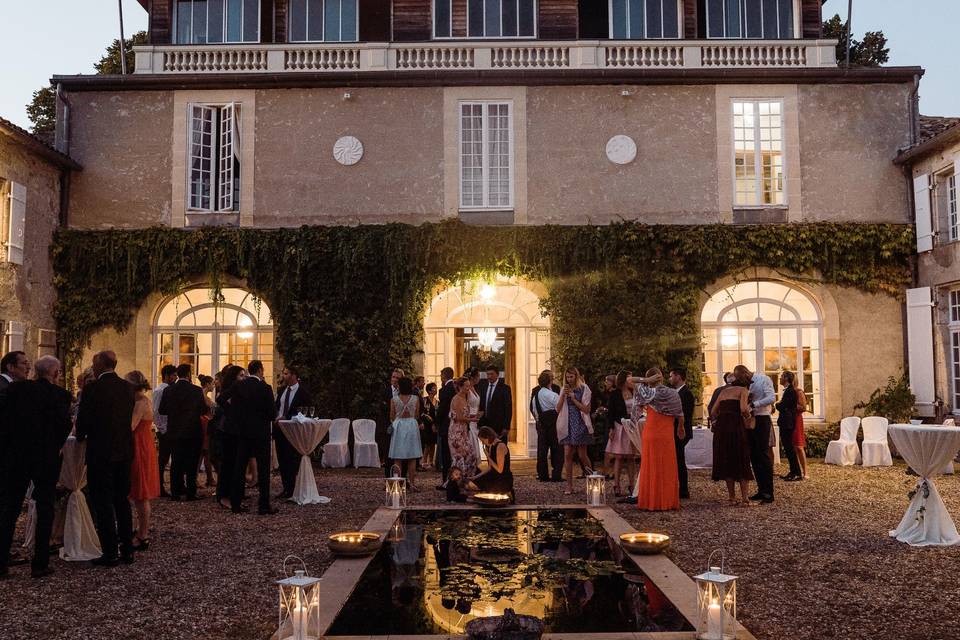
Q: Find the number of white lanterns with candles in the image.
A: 4